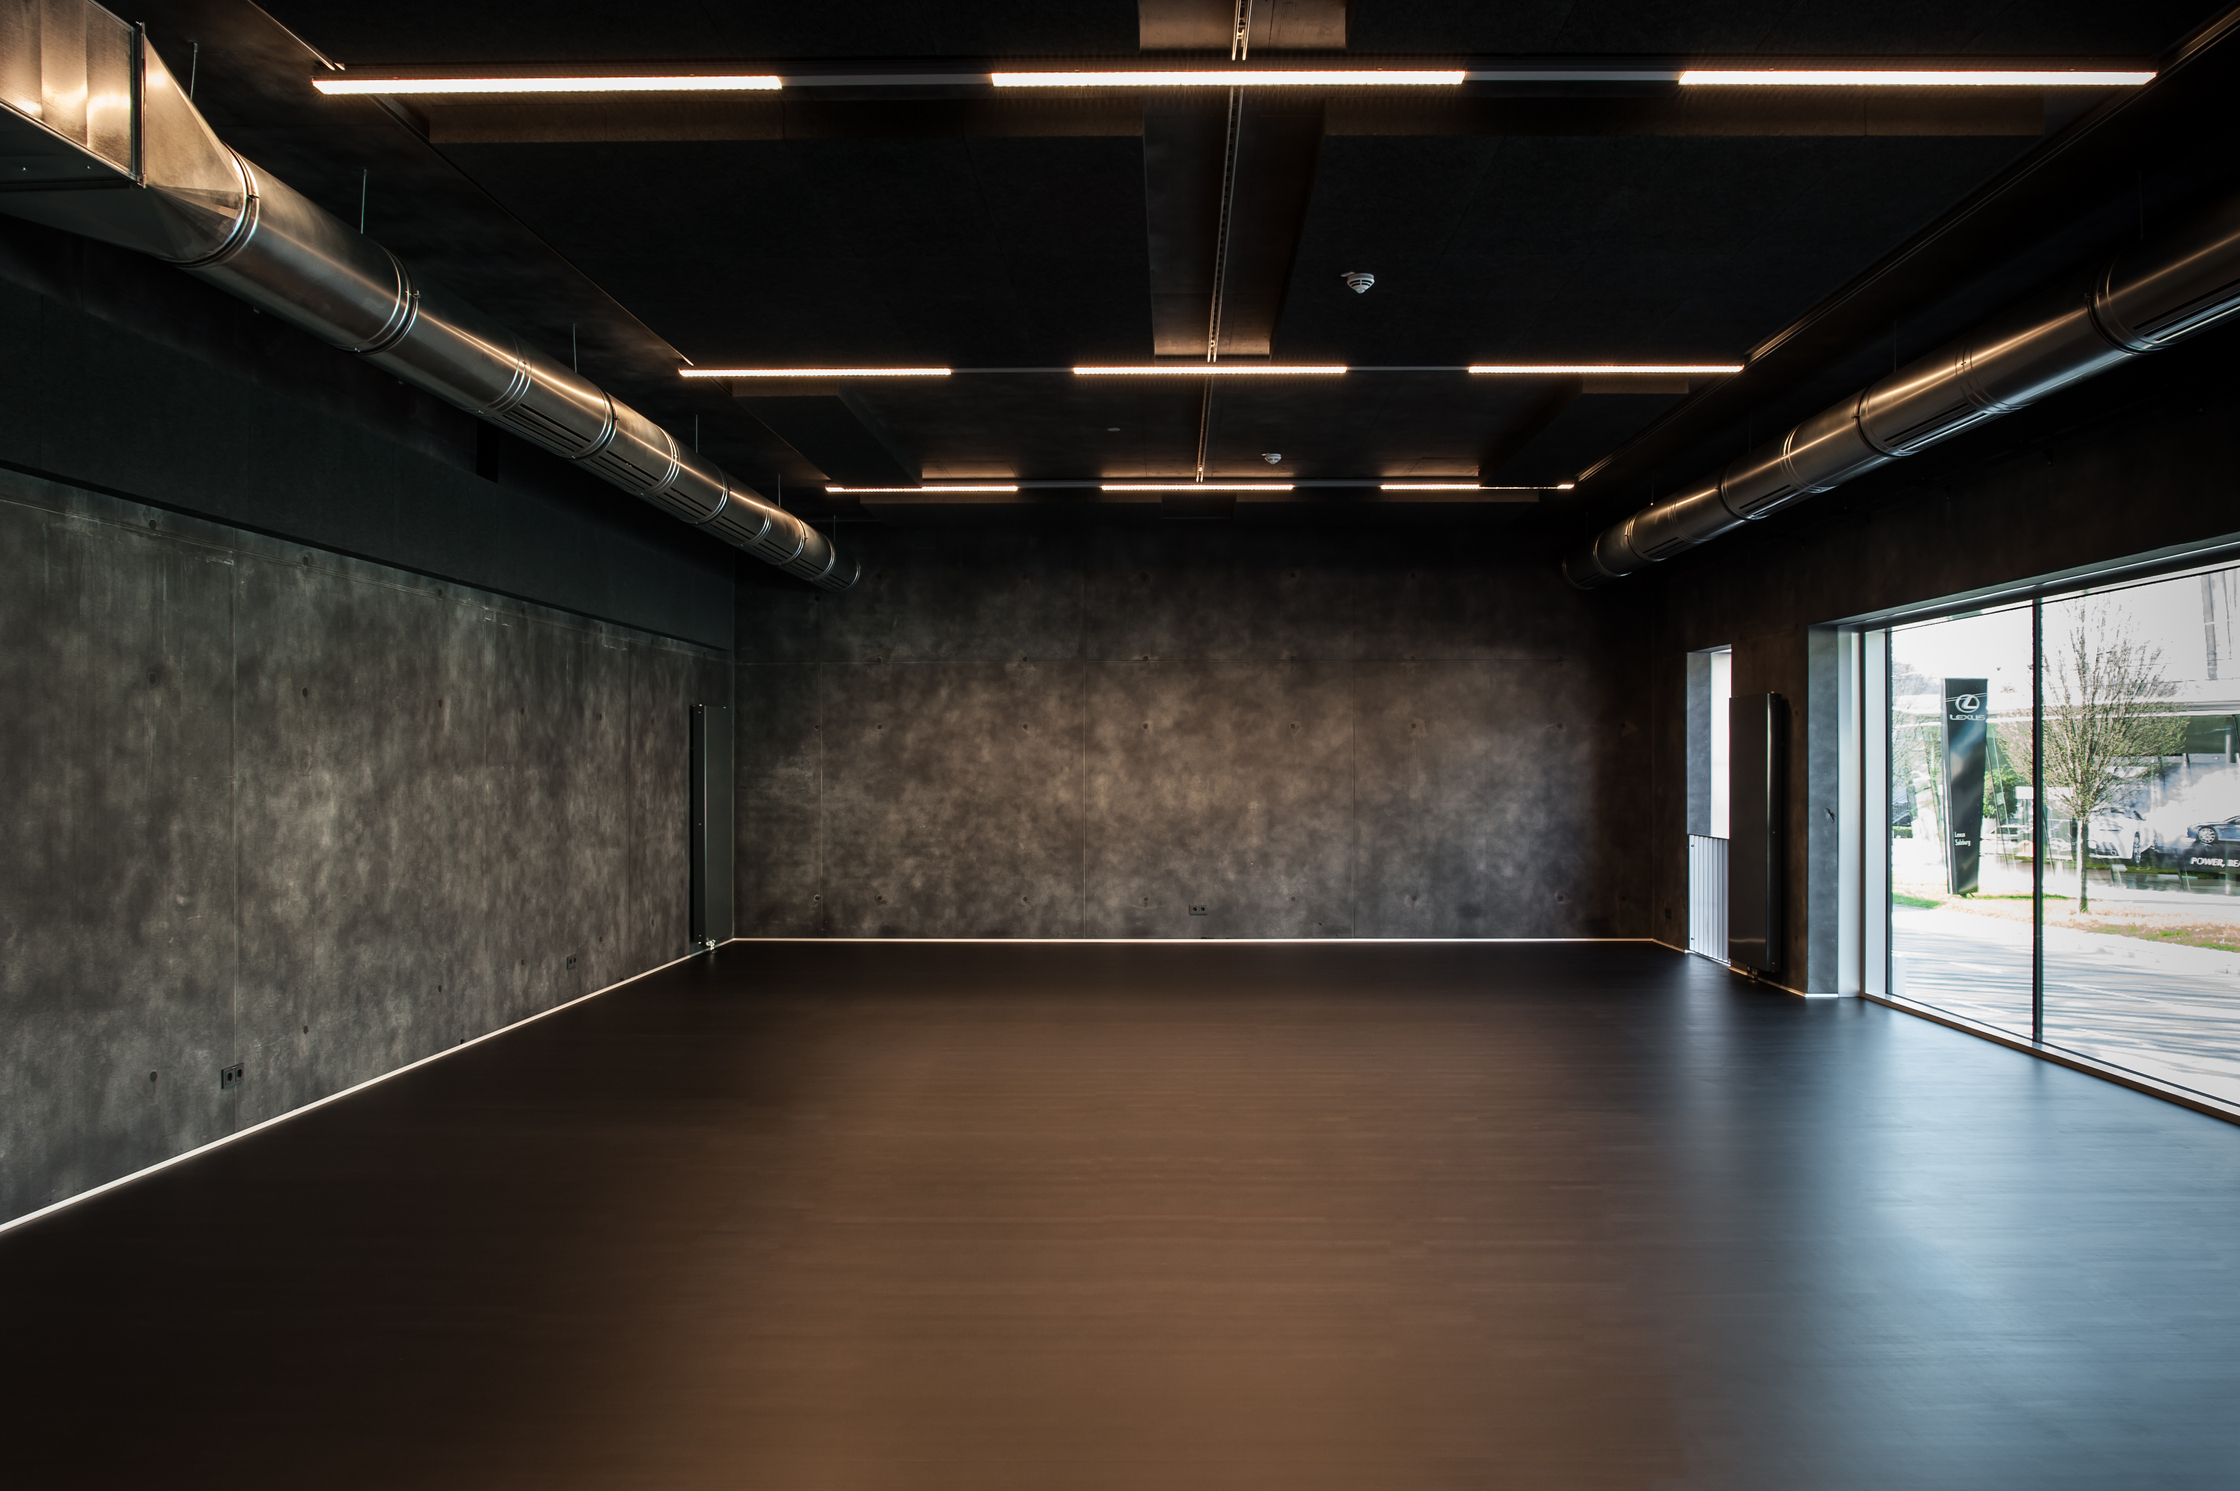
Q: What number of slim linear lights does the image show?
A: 9